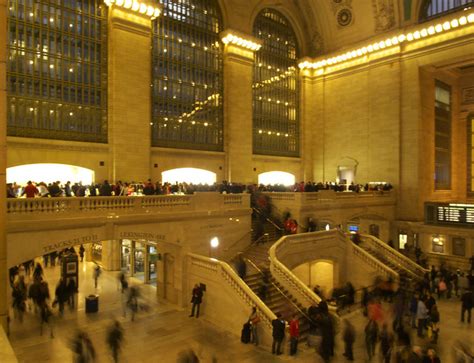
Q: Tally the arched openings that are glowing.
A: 3